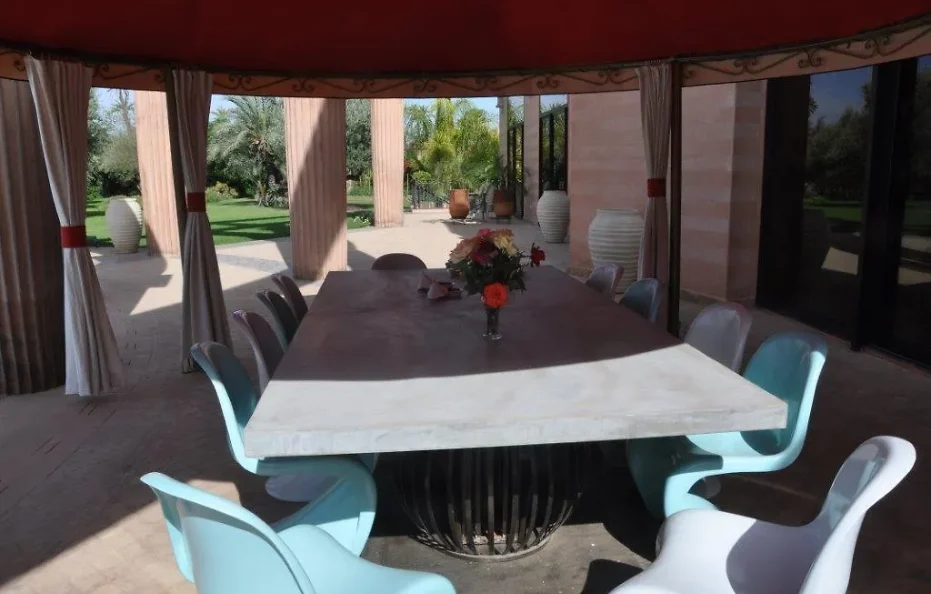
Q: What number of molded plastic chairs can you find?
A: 11